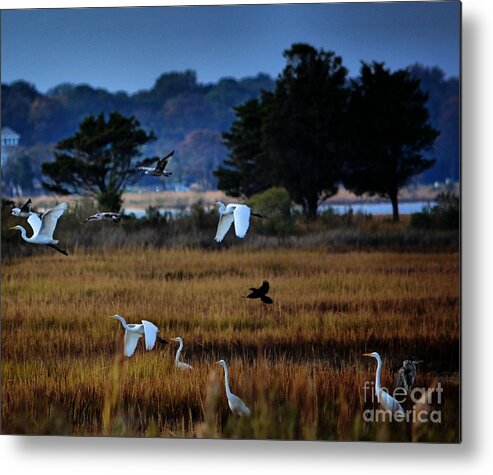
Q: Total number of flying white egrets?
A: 3